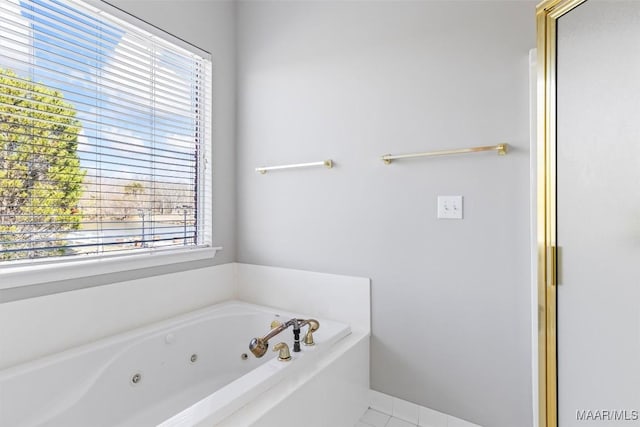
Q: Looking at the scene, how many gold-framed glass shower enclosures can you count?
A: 1